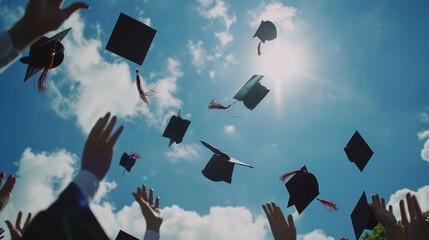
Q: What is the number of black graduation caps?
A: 11